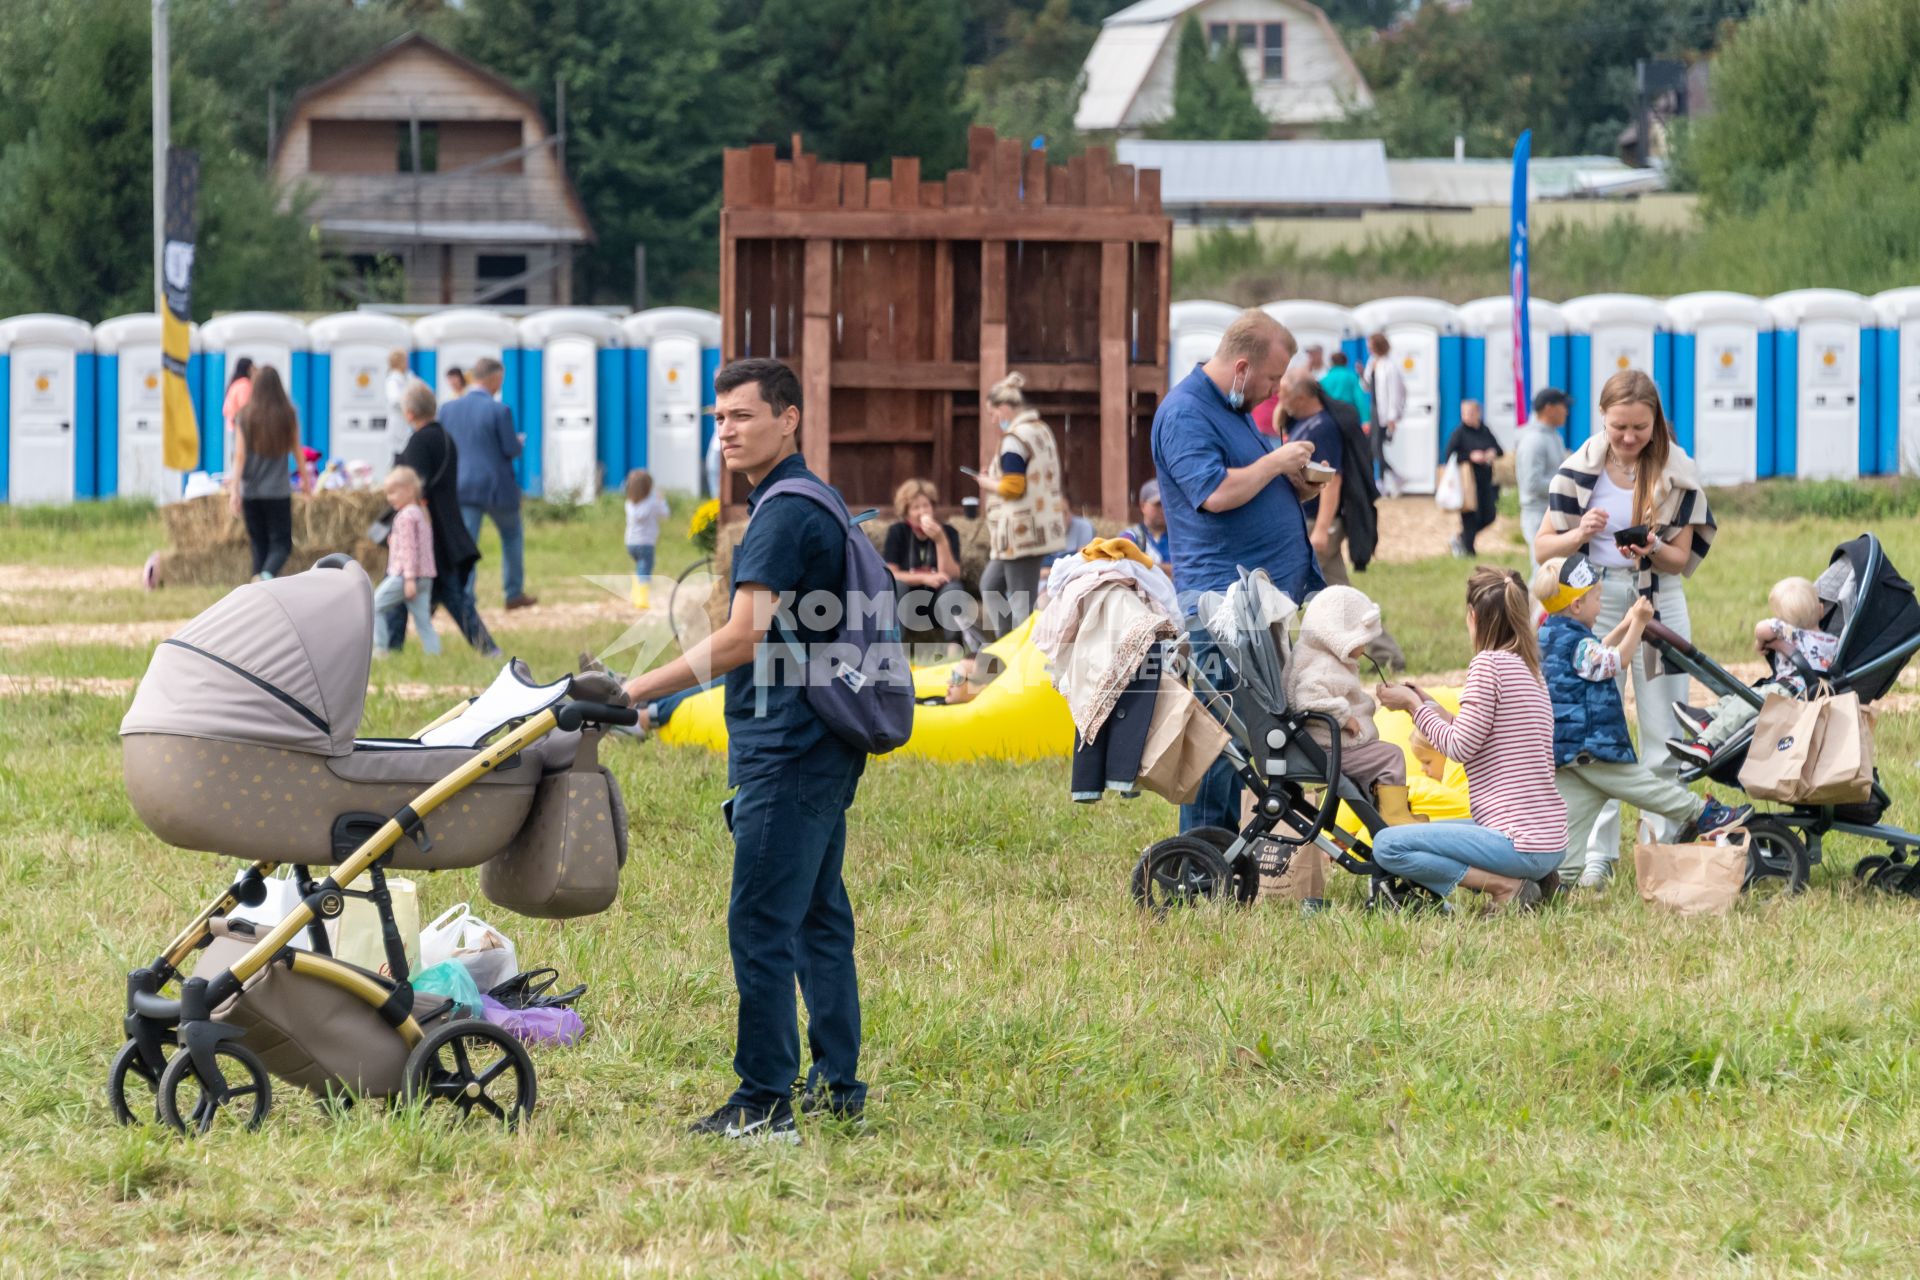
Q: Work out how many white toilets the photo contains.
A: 15